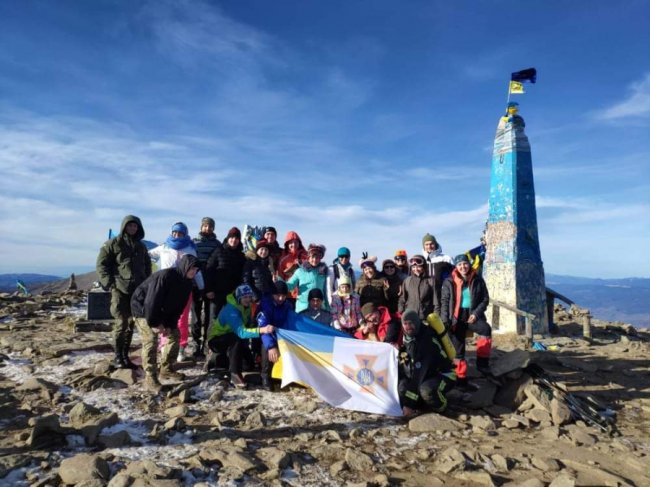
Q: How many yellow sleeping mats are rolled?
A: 1